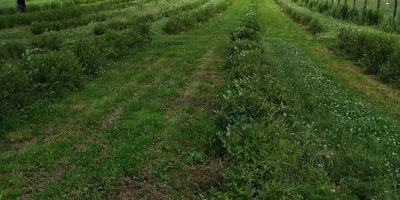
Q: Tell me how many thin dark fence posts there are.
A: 7